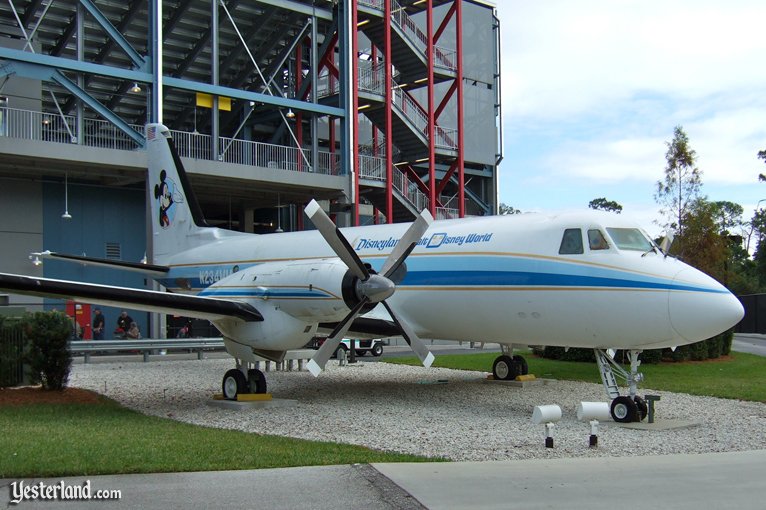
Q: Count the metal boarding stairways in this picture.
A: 1